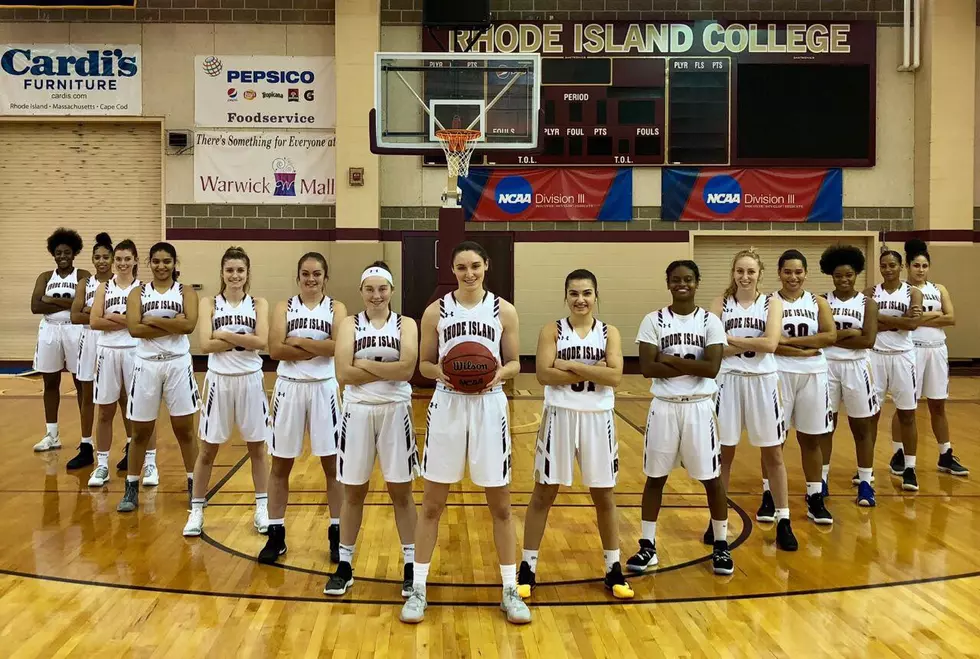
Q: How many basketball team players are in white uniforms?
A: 15